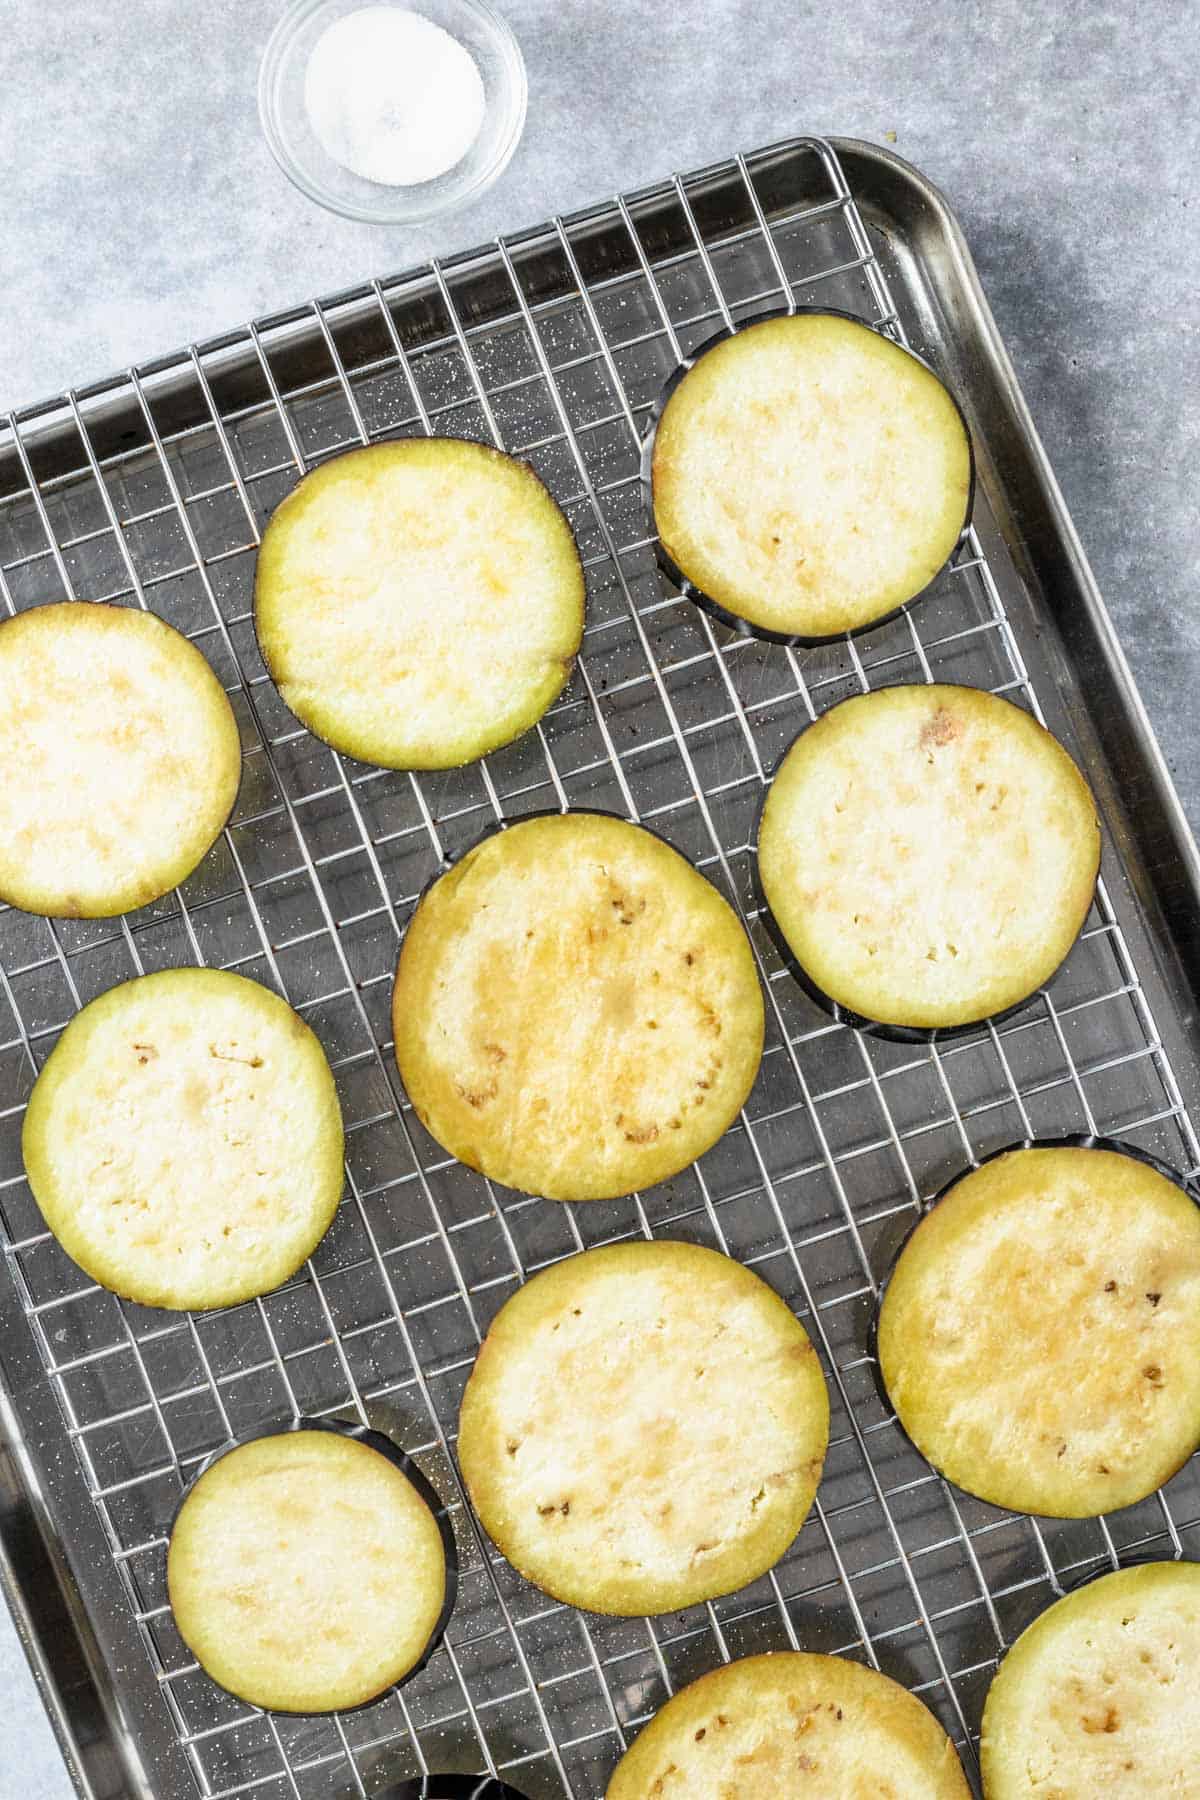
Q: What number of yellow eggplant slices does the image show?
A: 11